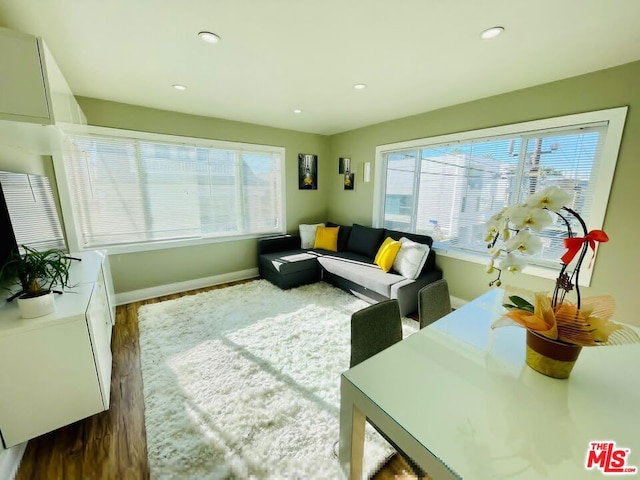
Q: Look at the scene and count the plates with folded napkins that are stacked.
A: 0